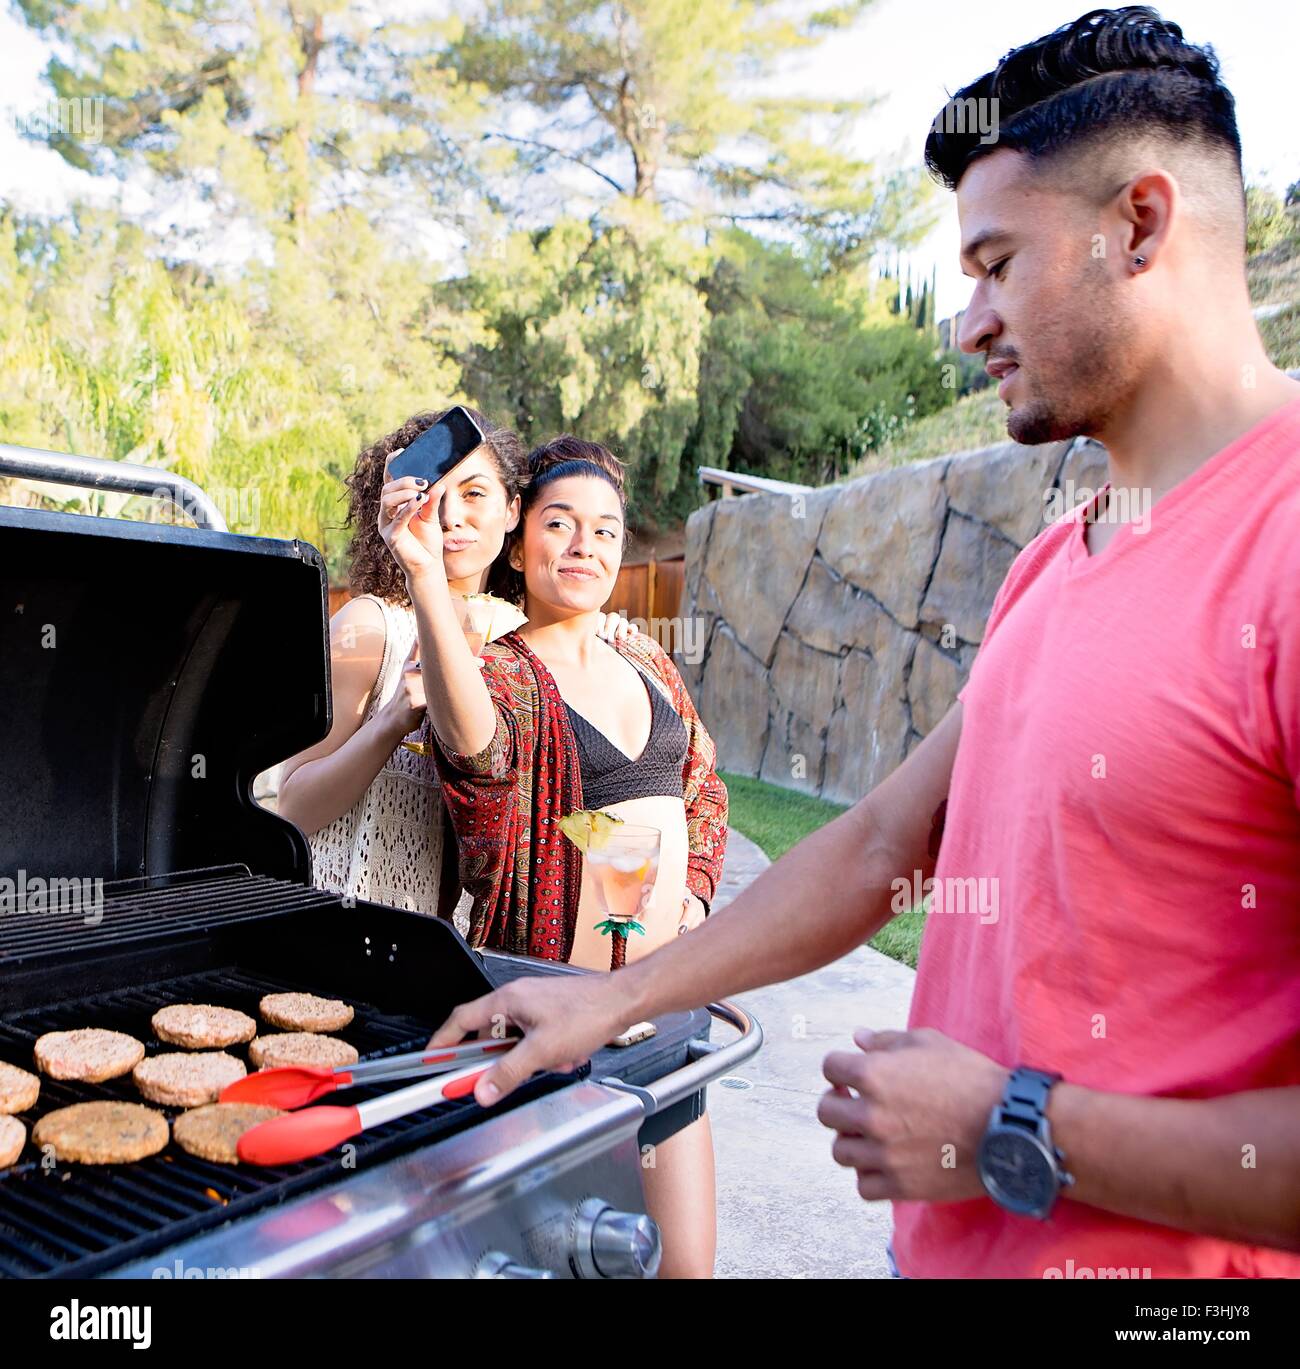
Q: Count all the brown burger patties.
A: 2